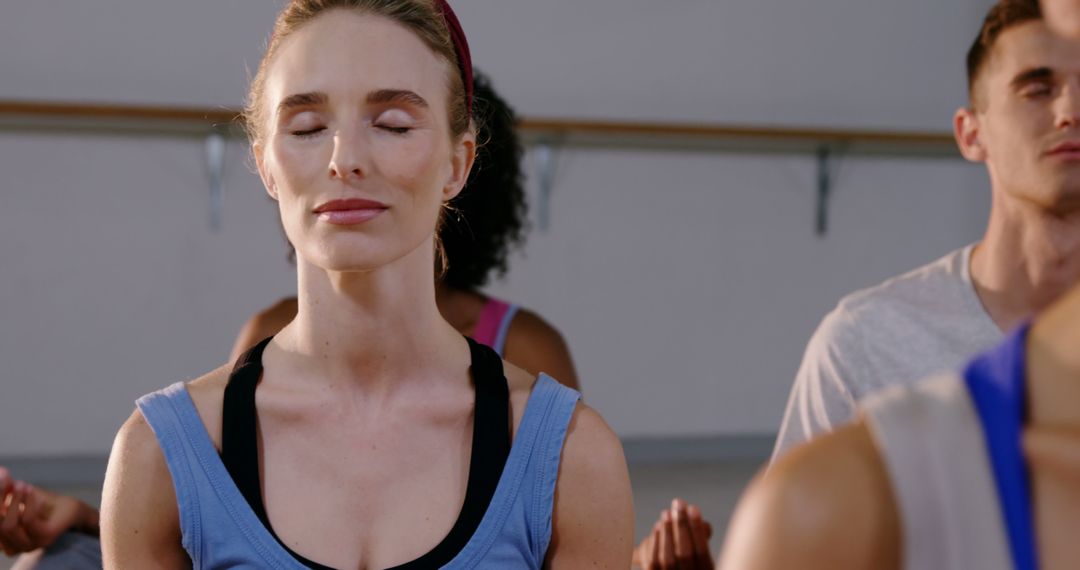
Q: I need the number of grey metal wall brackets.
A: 3